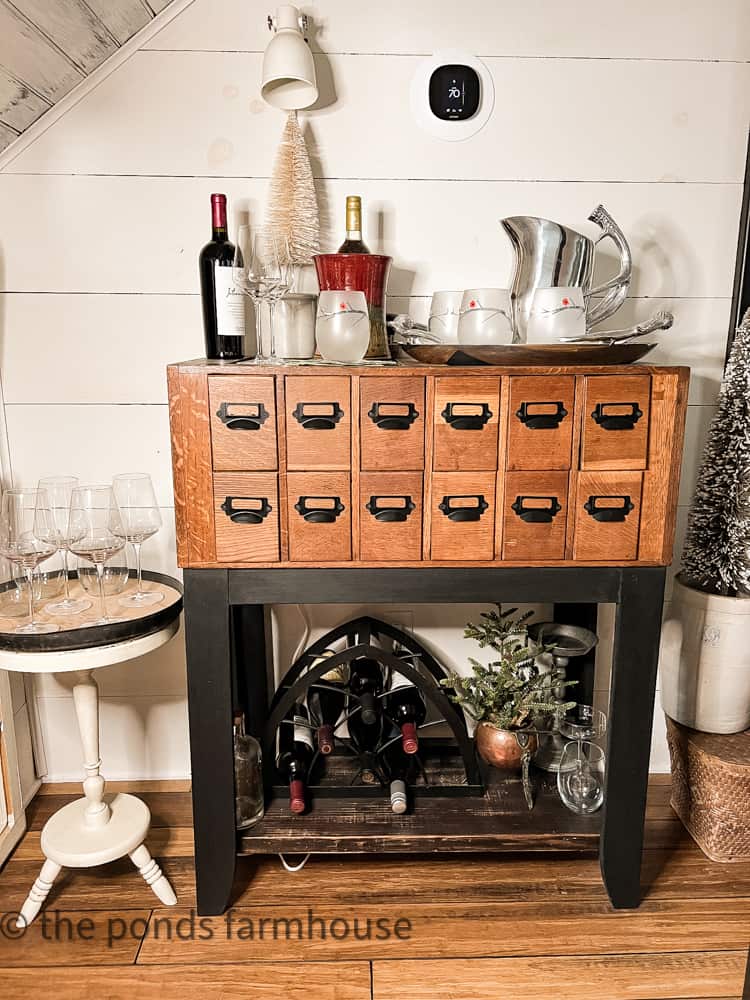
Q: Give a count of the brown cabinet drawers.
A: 12